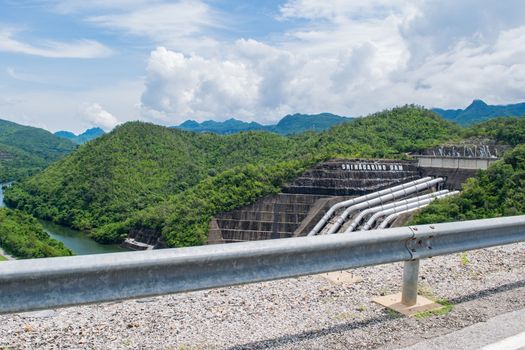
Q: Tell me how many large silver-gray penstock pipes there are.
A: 5